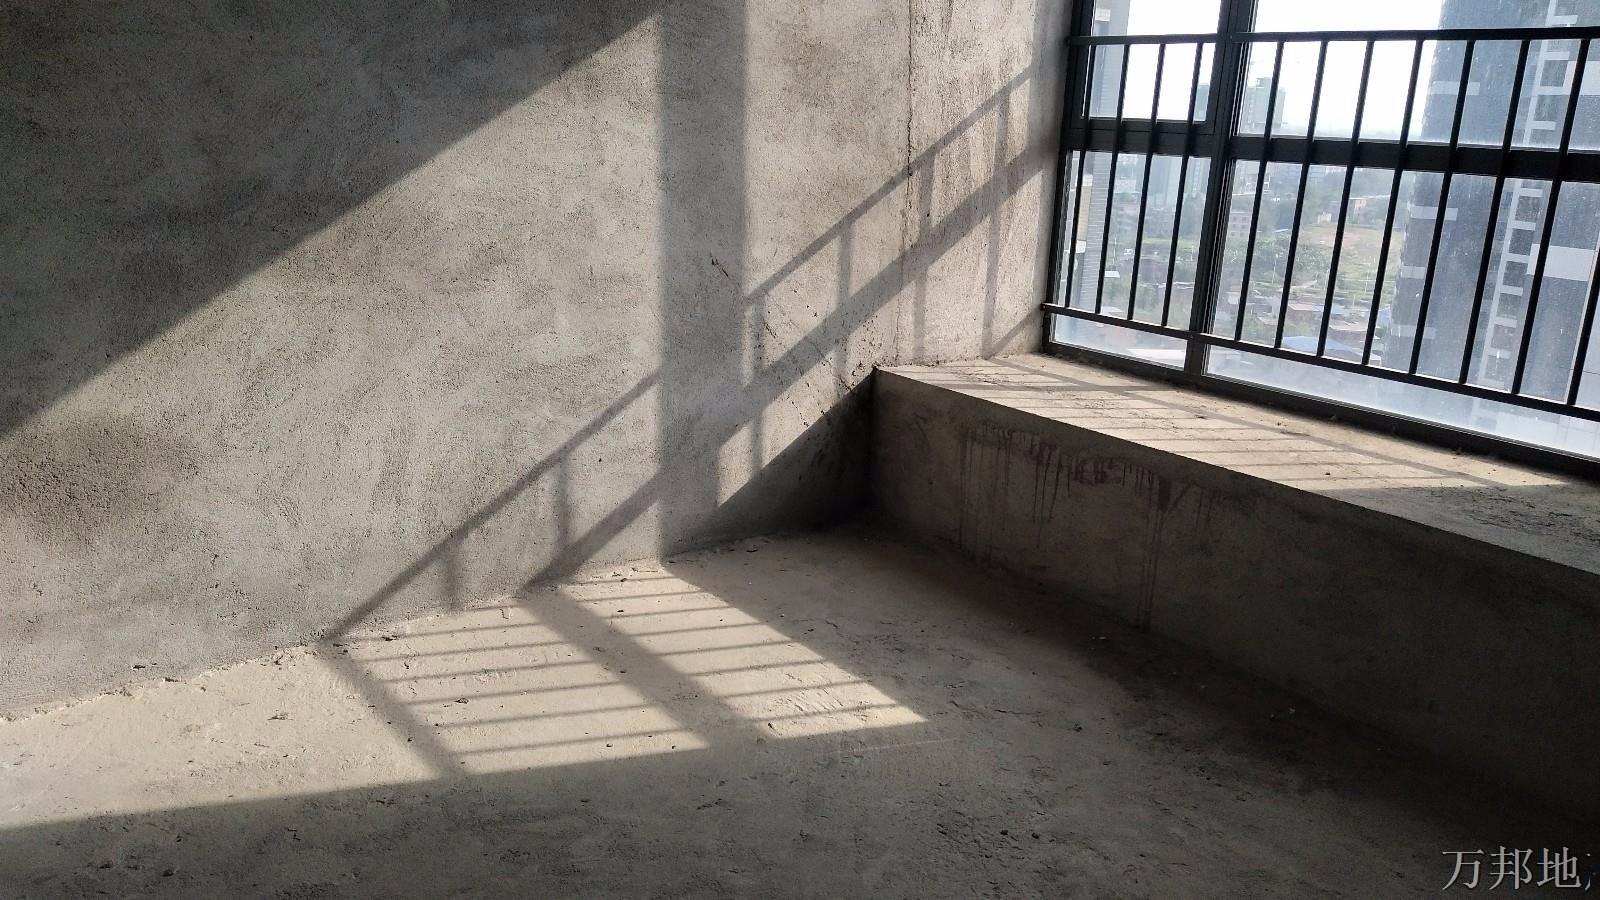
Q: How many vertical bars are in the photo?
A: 12